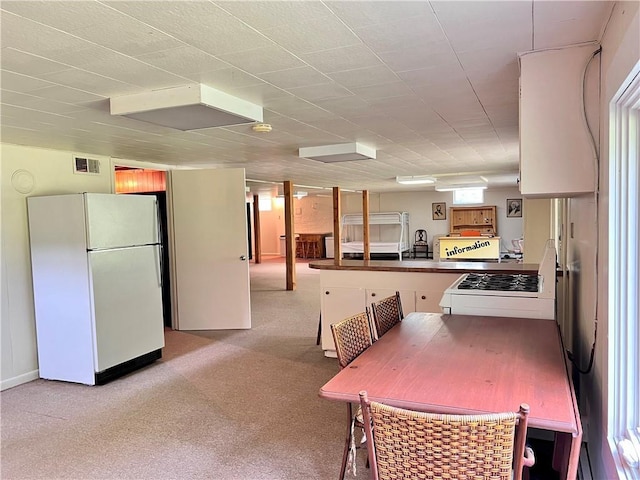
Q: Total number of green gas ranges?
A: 0